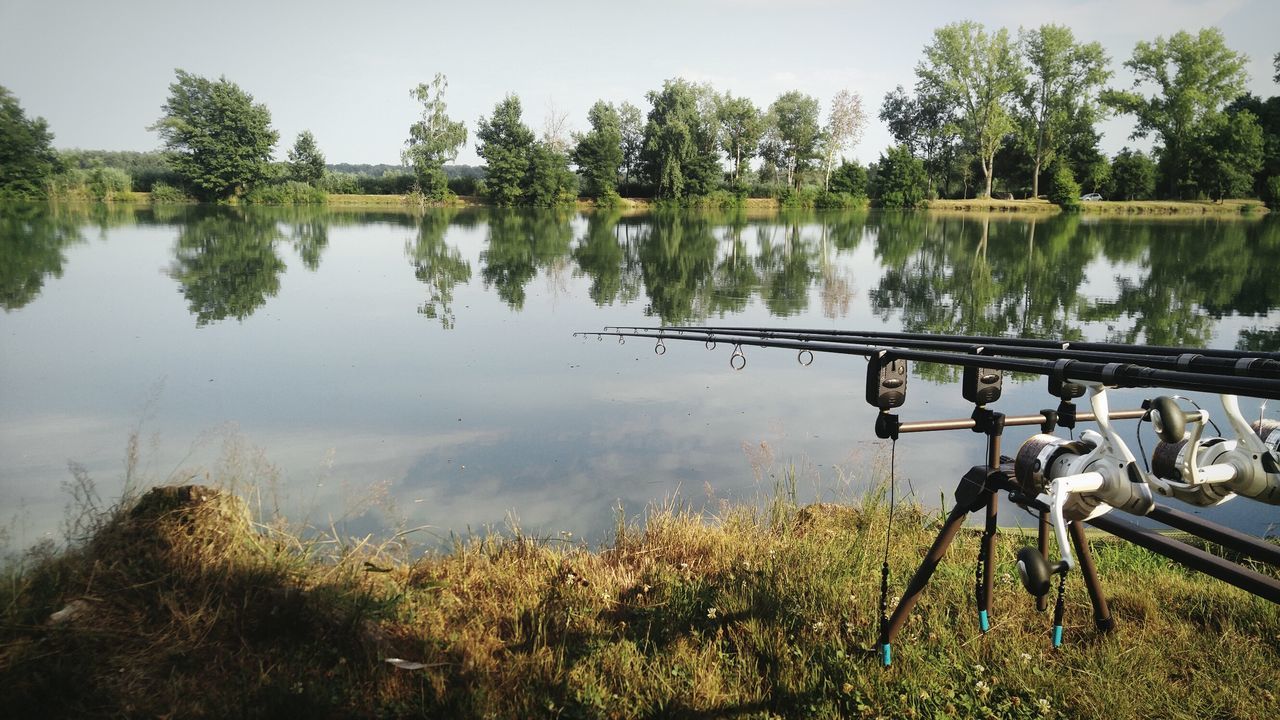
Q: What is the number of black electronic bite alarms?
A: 3